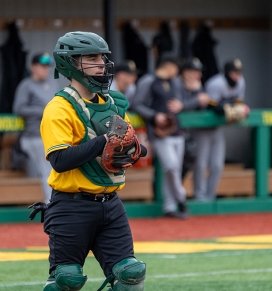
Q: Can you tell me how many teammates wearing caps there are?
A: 5